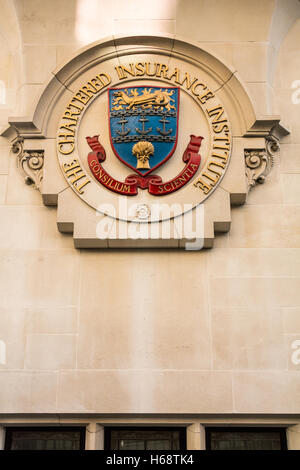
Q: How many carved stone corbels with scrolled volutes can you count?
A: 2